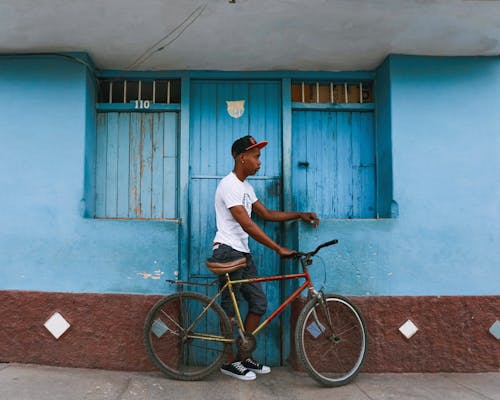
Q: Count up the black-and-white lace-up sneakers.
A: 2